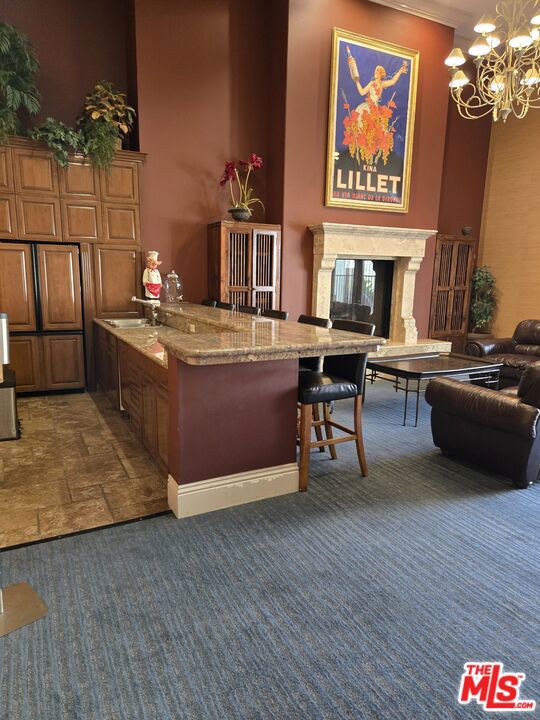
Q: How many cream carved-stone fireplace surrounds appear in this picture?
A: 1